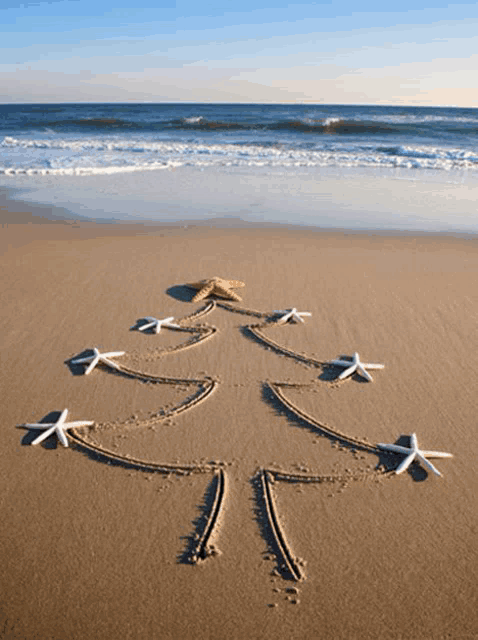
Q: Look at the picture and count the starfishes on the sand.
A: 7